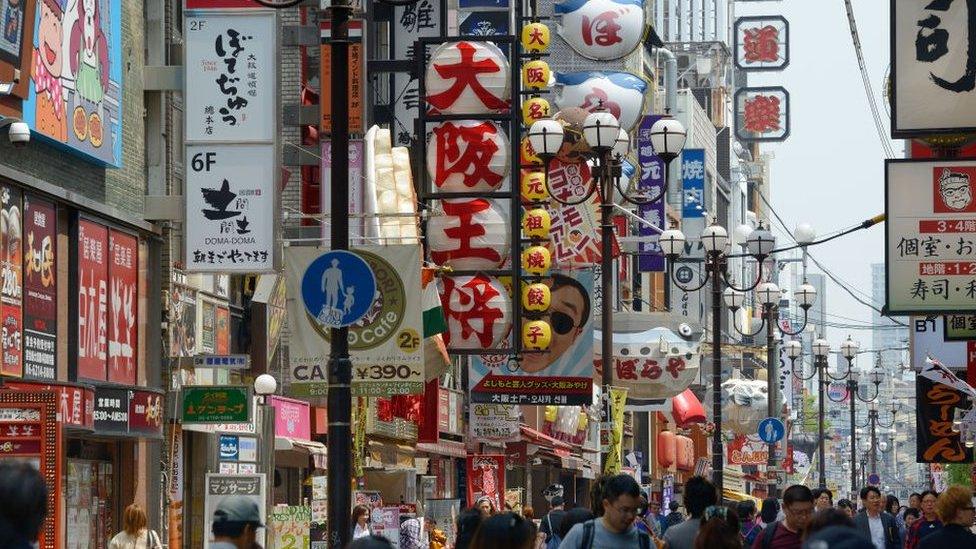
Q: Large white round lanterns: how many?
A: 4